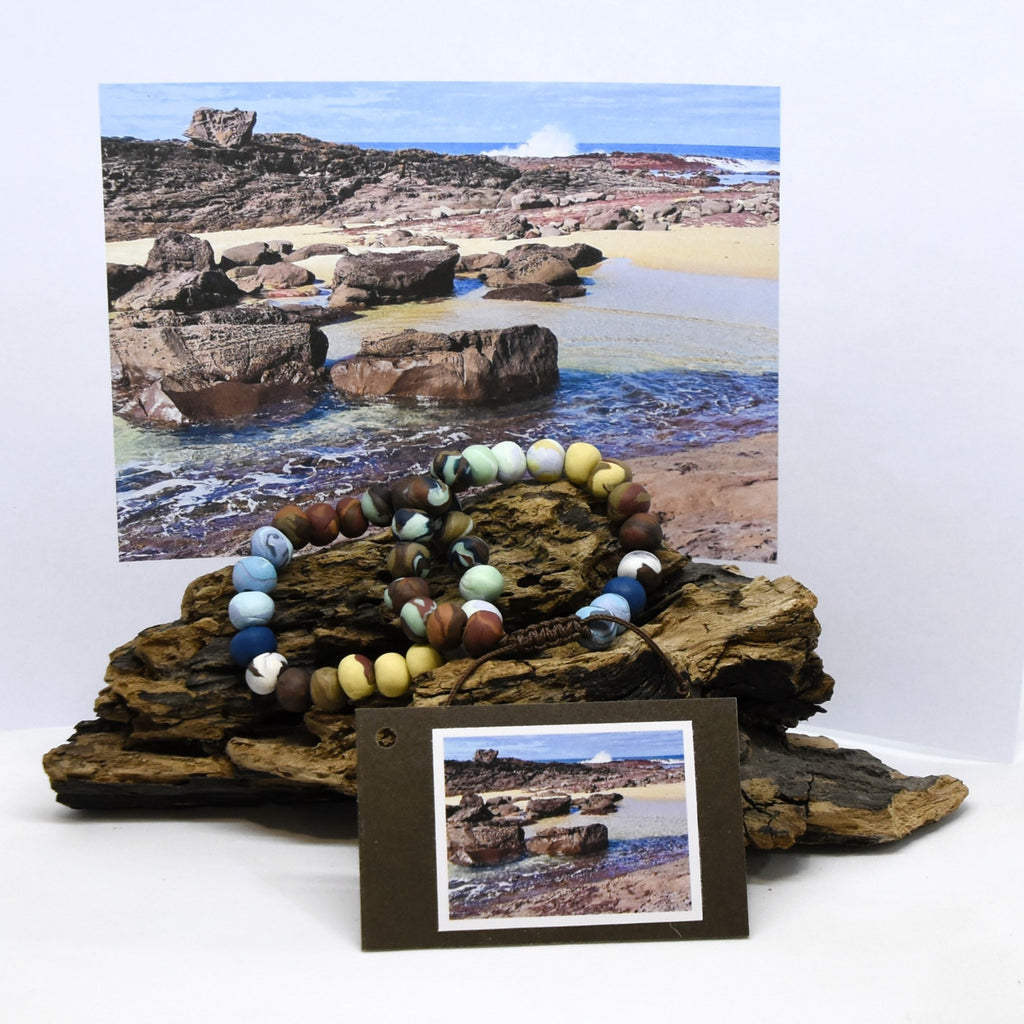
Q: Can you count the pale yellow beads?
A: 5